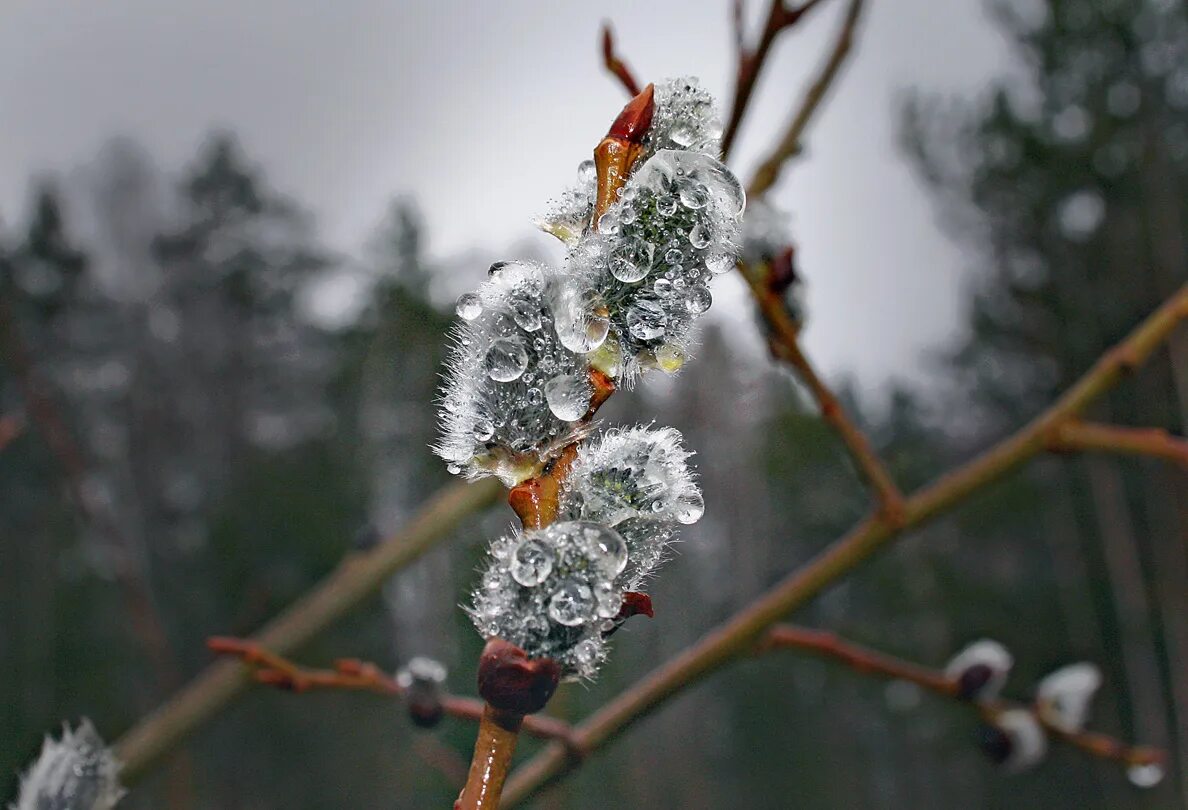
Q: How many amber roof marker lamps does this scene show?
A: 0